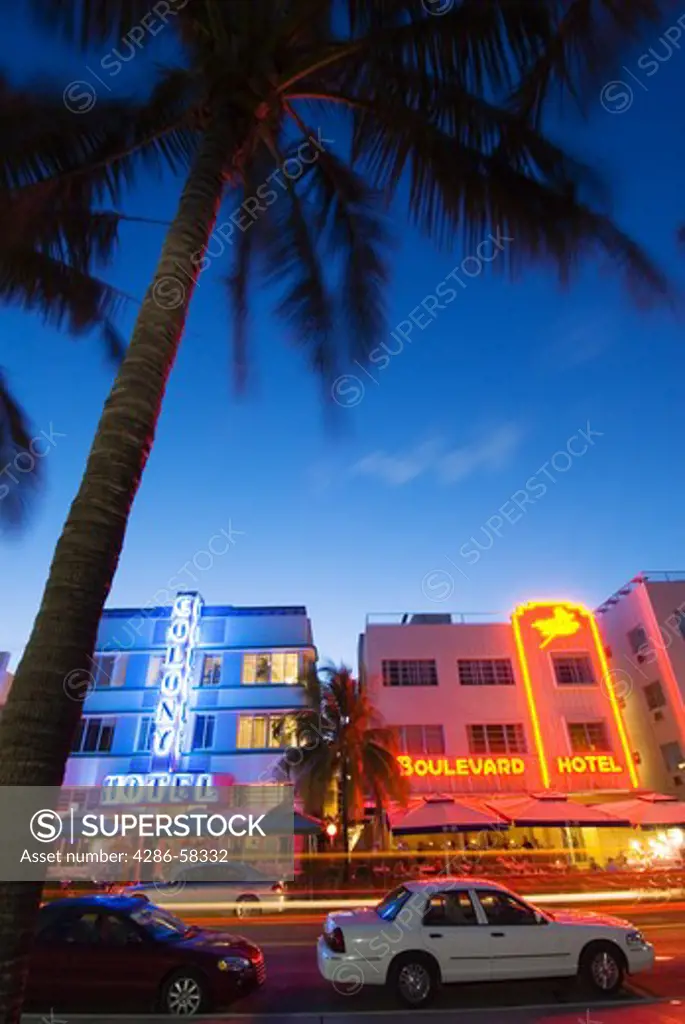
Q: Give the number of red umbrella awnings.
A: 3